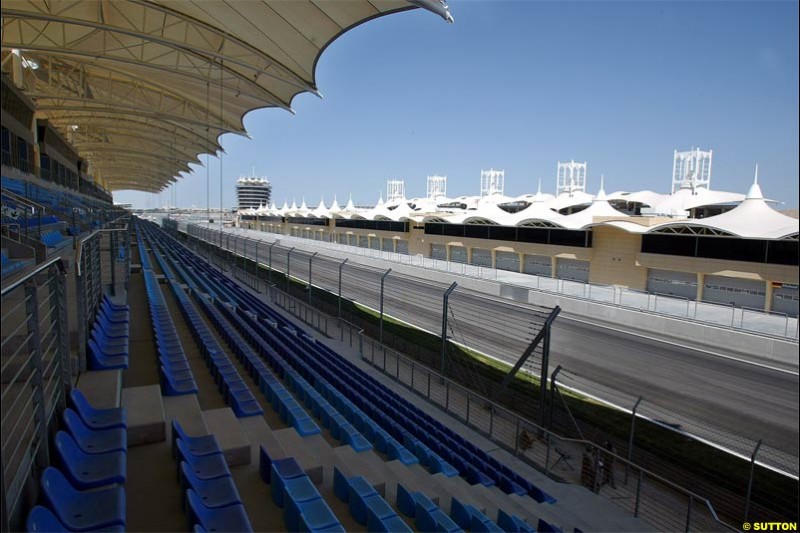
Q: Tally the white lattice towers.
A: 5